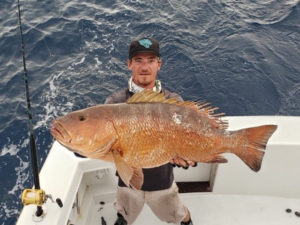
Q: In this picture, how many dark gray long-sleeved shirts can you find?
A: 1